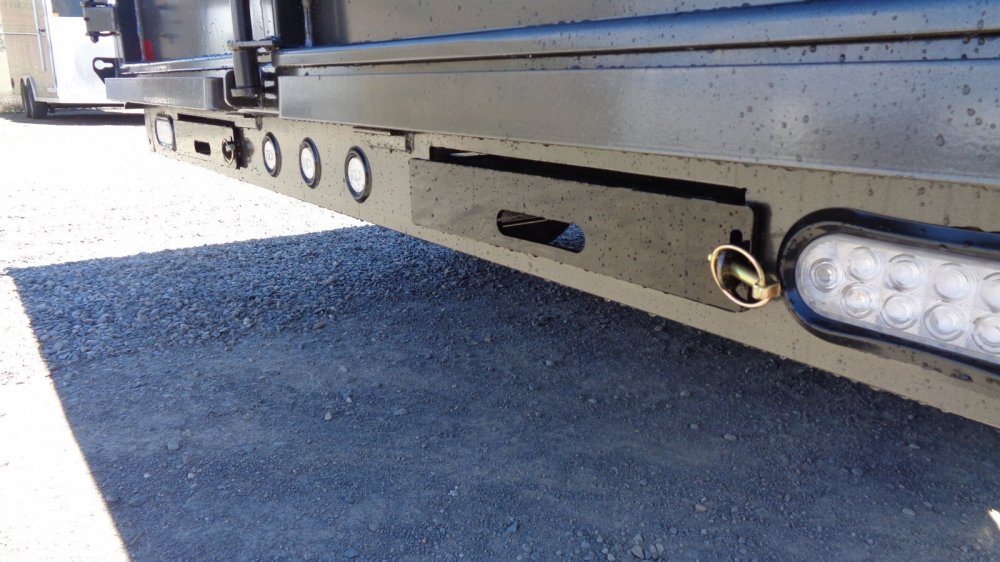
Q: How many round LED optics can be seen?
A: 9